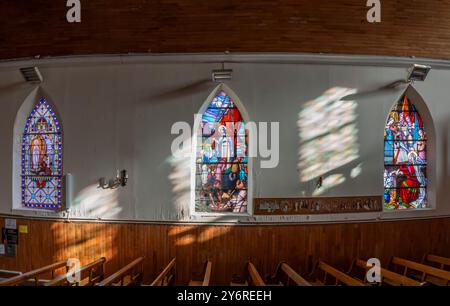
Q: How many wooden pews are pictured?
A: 11